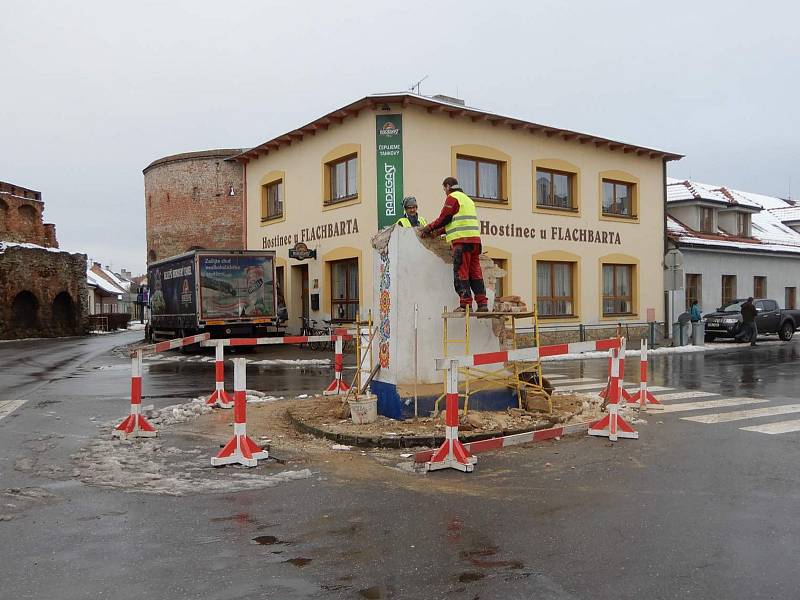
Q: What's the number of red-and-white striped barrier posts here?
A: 8